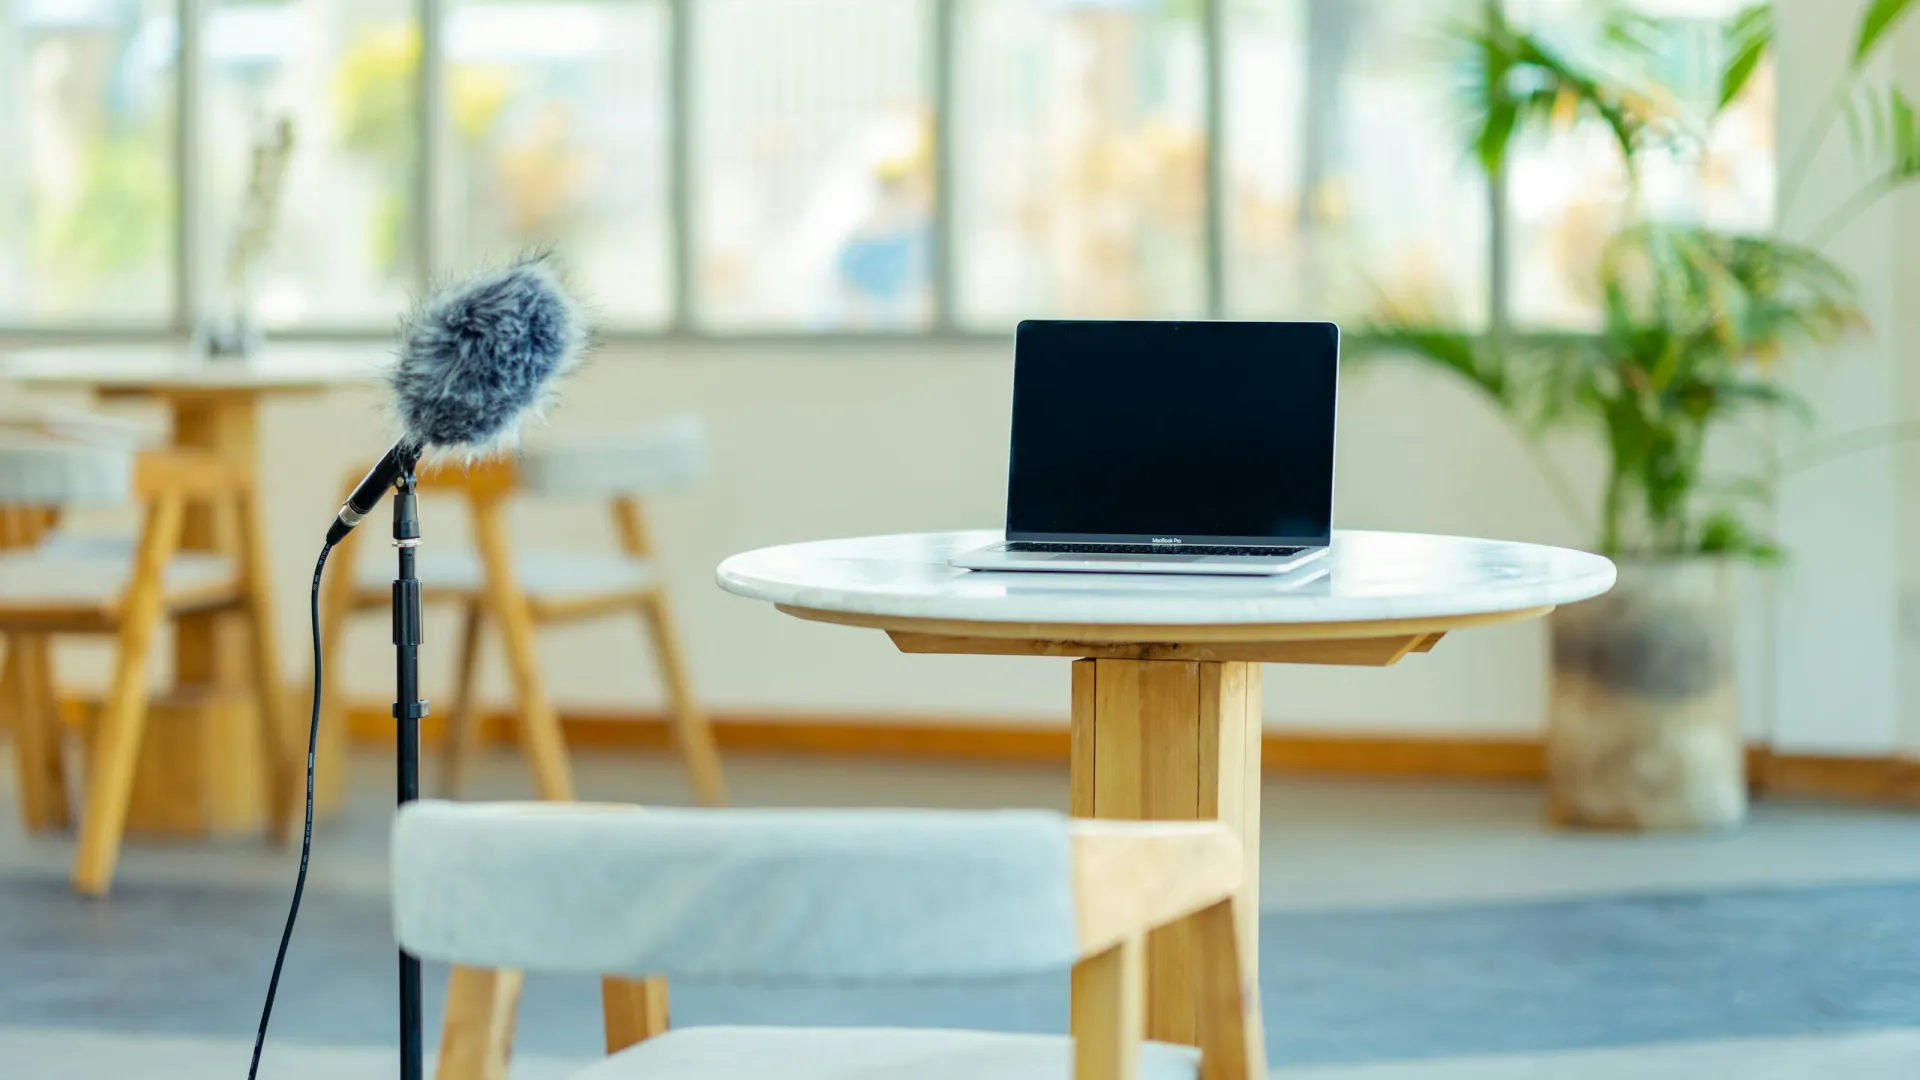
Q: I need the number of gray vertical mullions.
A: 6